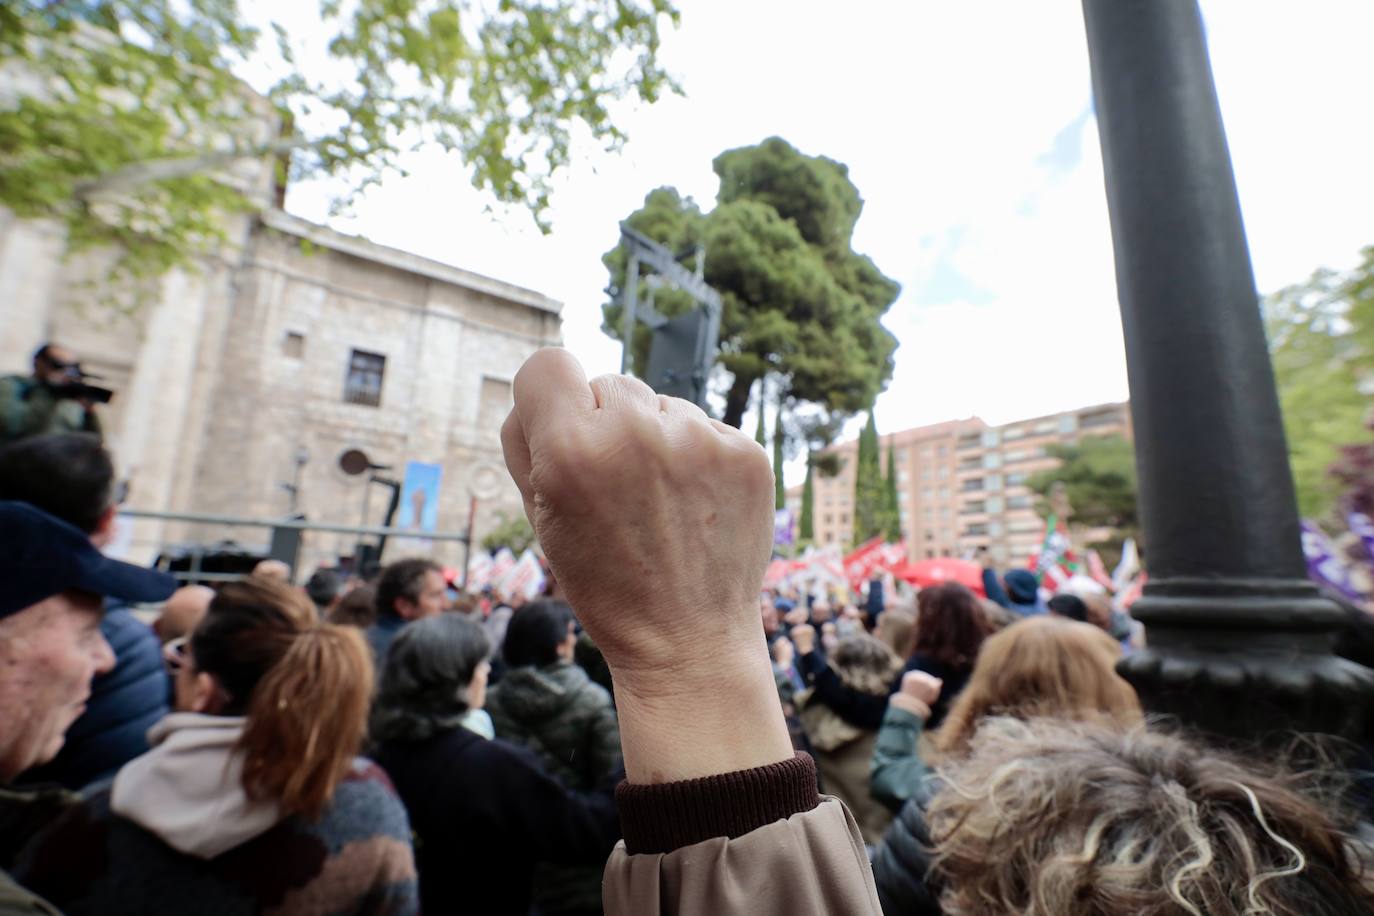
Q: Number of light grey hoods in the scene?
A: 1